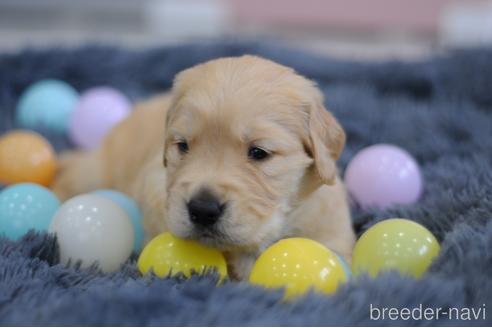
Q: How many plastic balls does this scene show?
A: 11